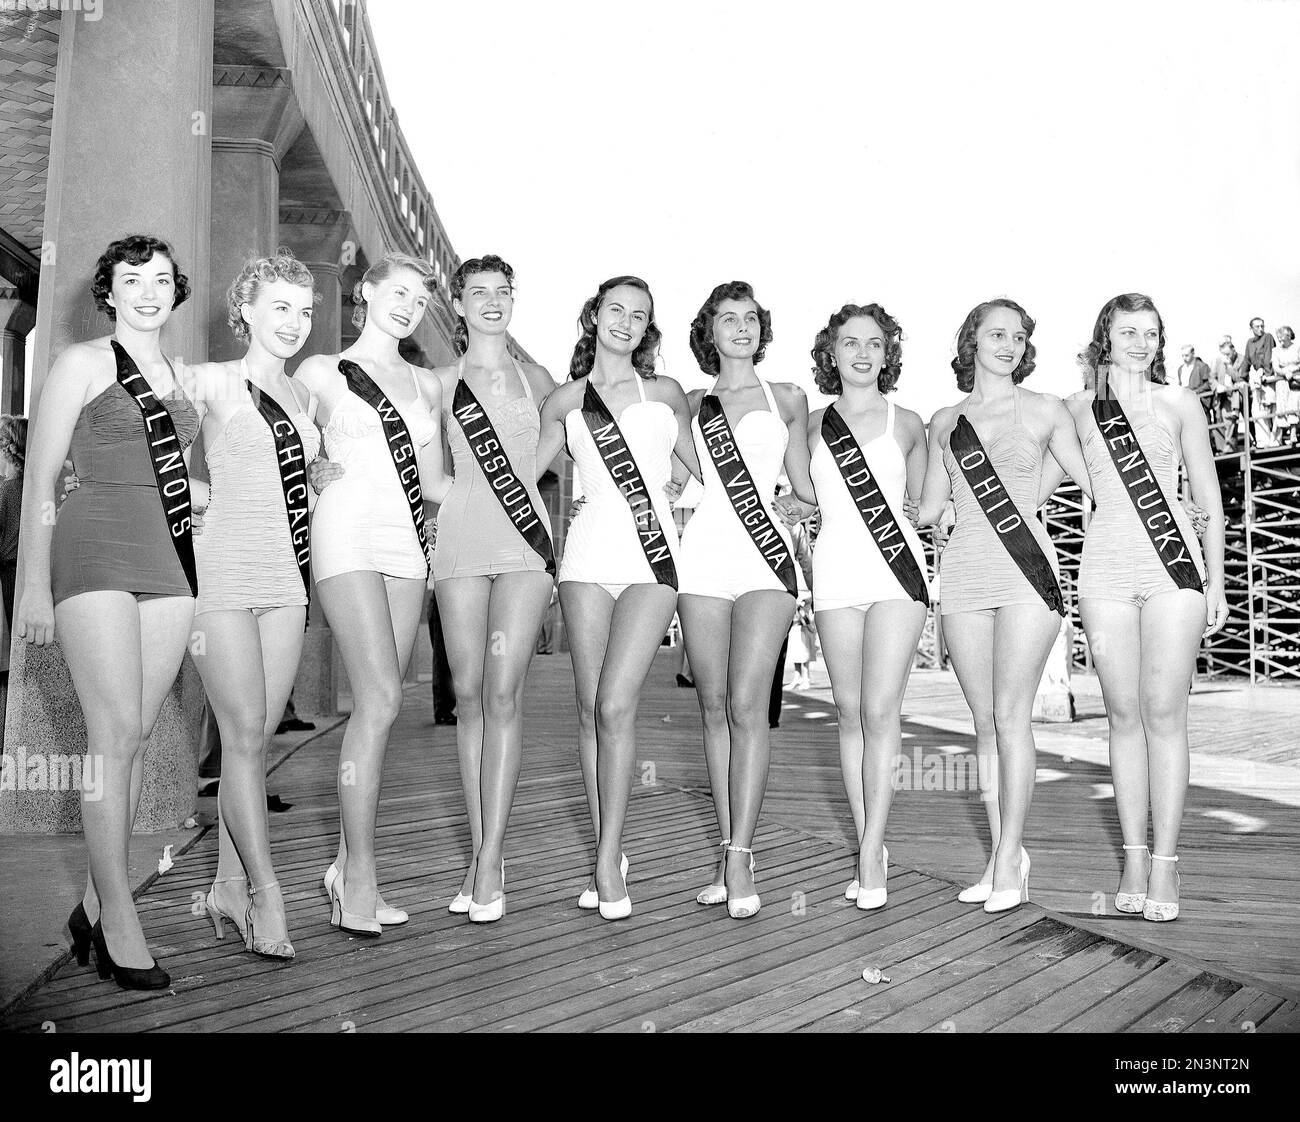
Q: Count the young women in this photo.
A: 9